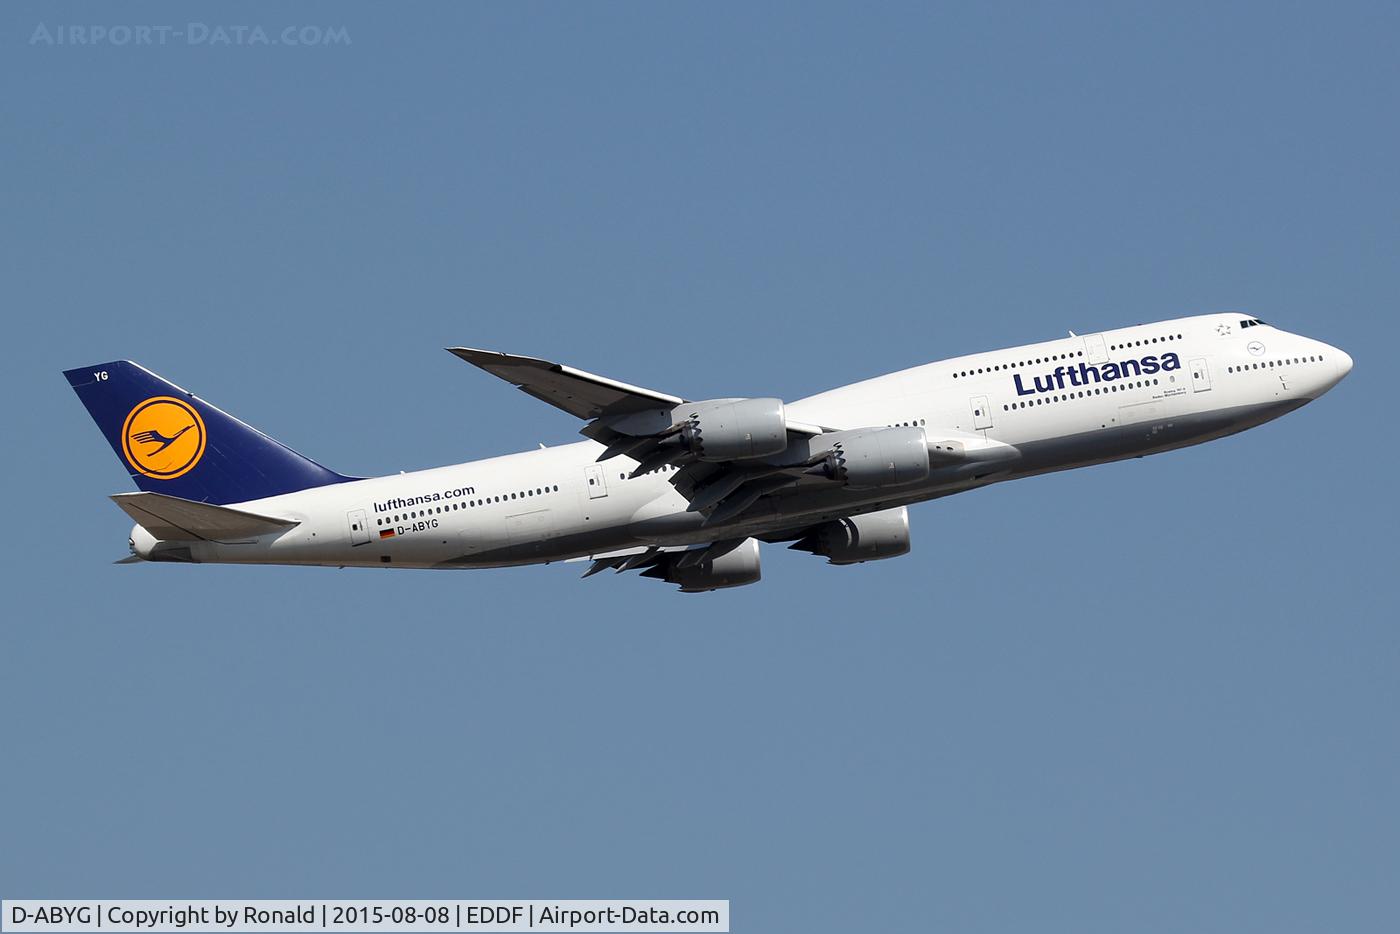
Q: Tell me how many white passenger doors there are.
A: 5